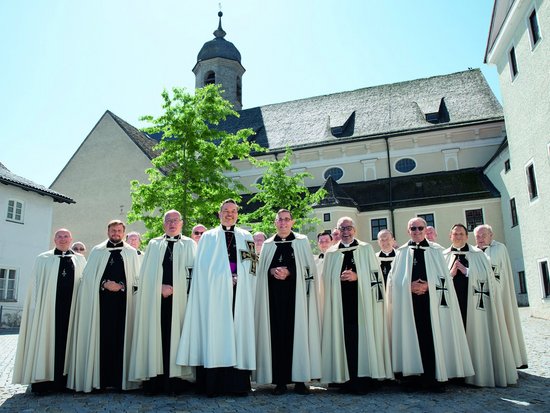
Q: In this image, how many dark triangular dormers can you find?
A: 2